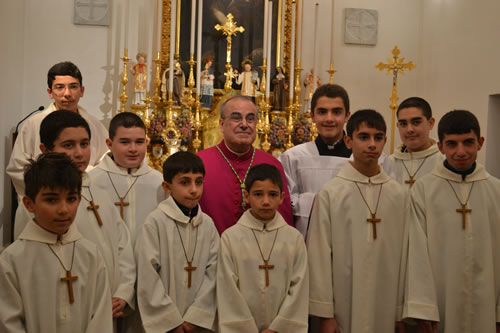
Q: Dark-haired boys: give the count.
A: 10